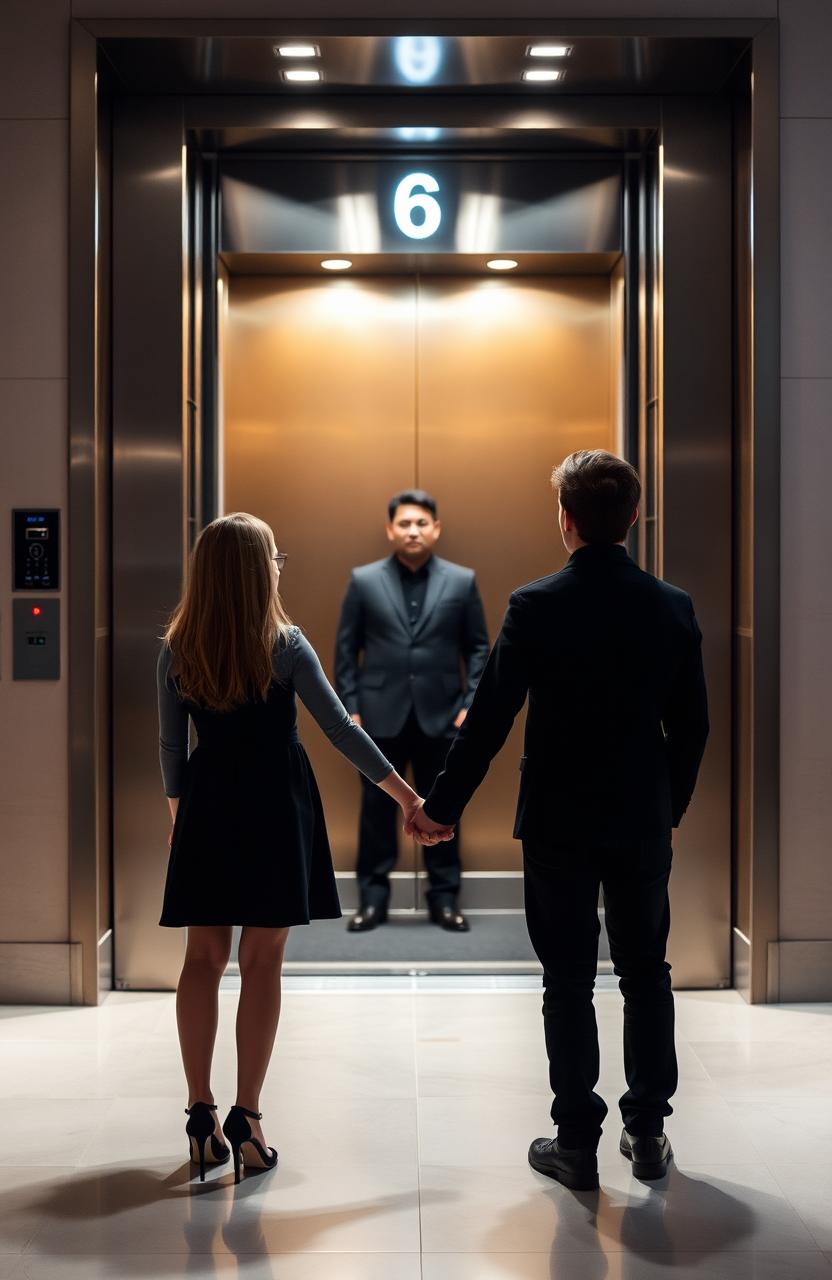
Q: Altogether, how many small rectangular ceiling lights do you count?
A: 4